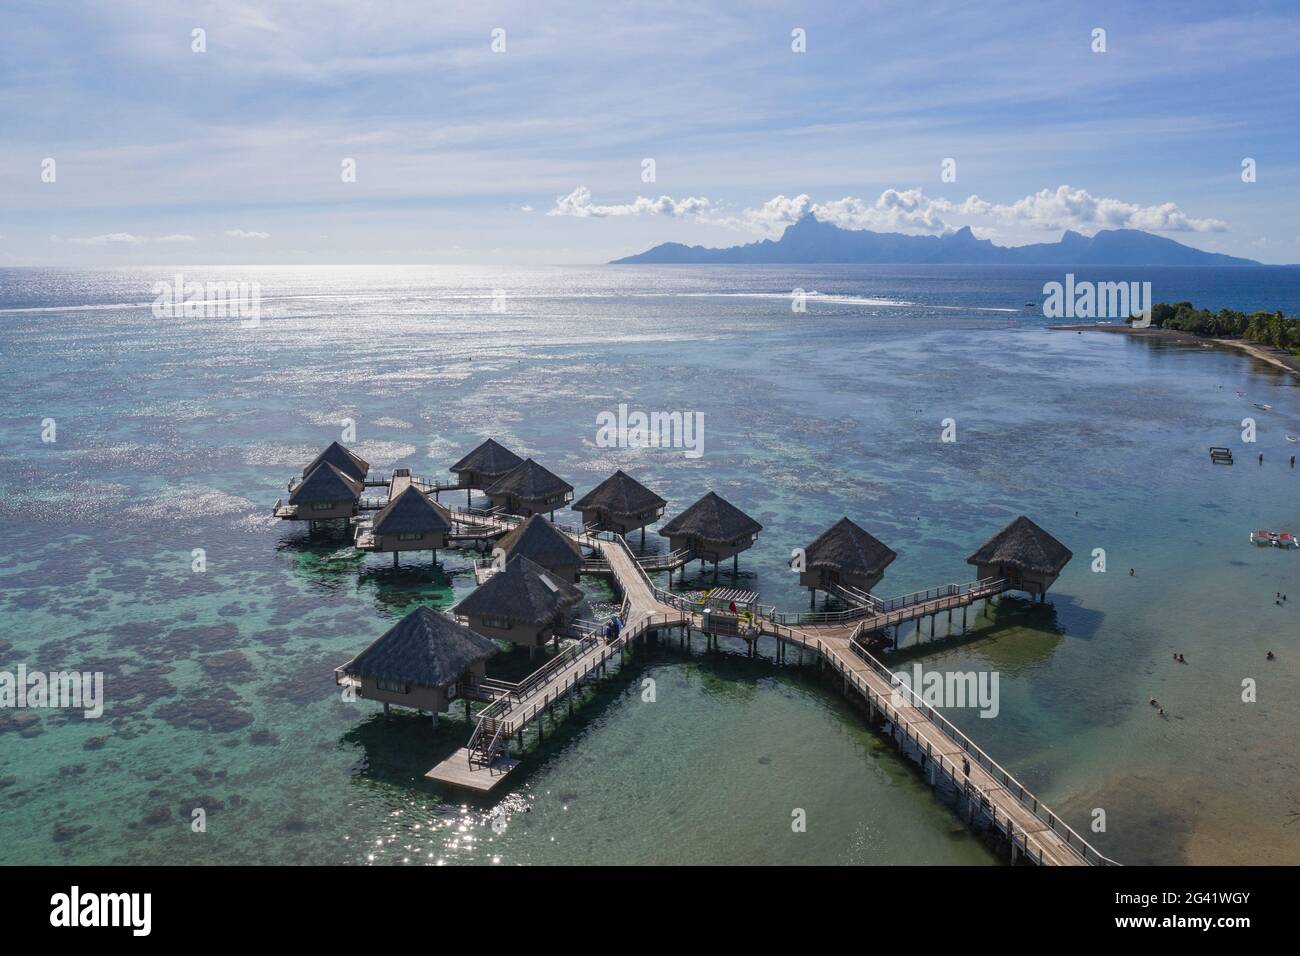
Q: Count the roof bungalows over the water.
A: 12